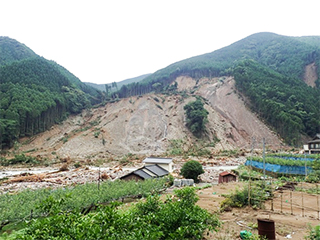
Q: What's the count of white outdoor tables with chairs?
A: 0